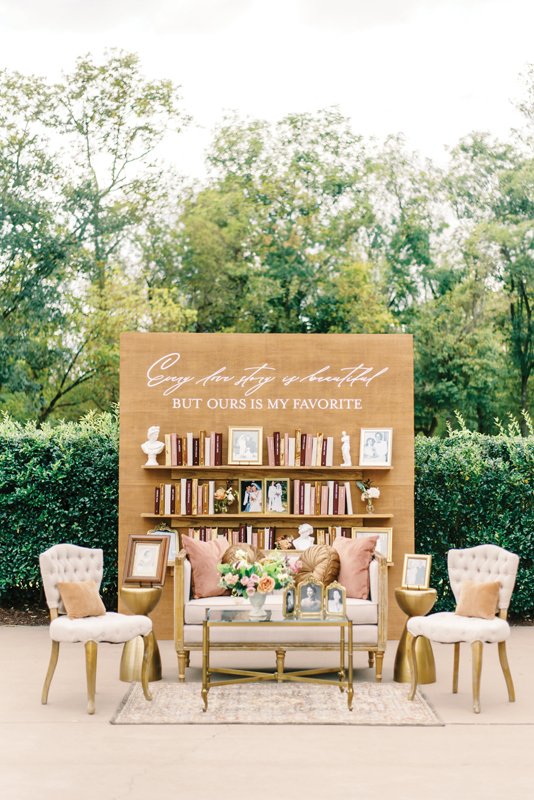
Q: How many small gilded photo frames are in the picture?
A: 3